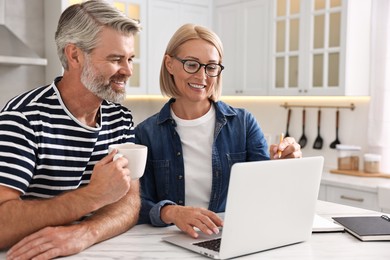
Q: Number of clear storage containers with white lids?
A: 2